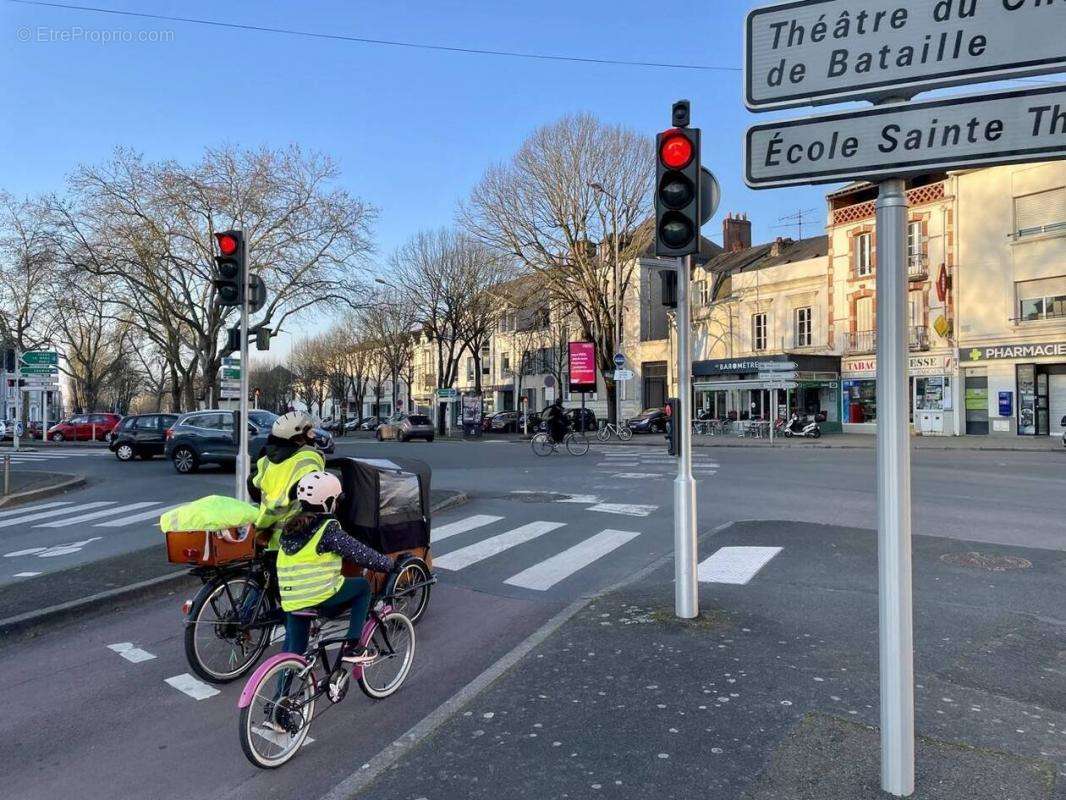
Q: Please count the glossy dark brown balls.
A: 0